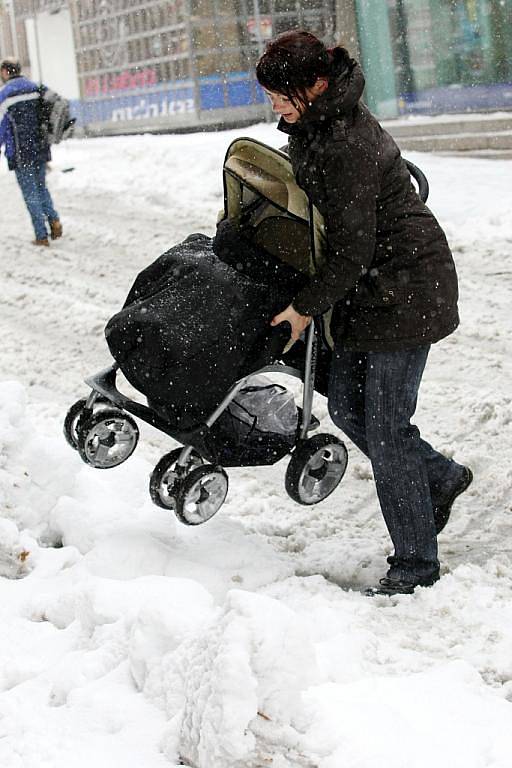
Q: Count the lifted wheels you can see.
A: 5